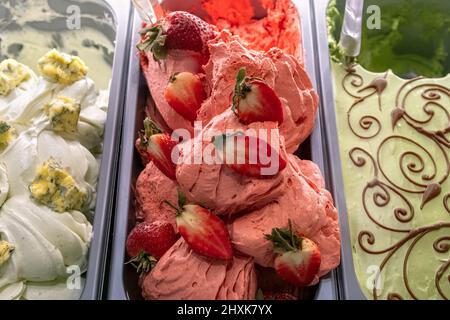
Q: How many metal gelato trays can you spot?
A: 3